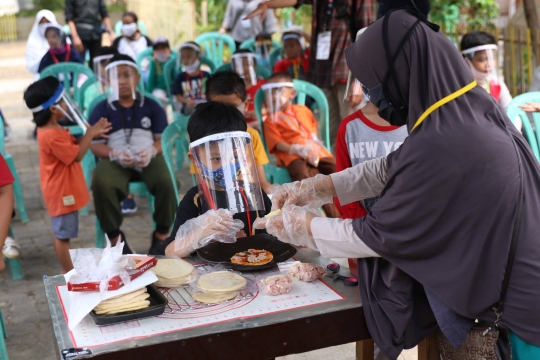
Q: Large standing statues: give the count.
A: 0